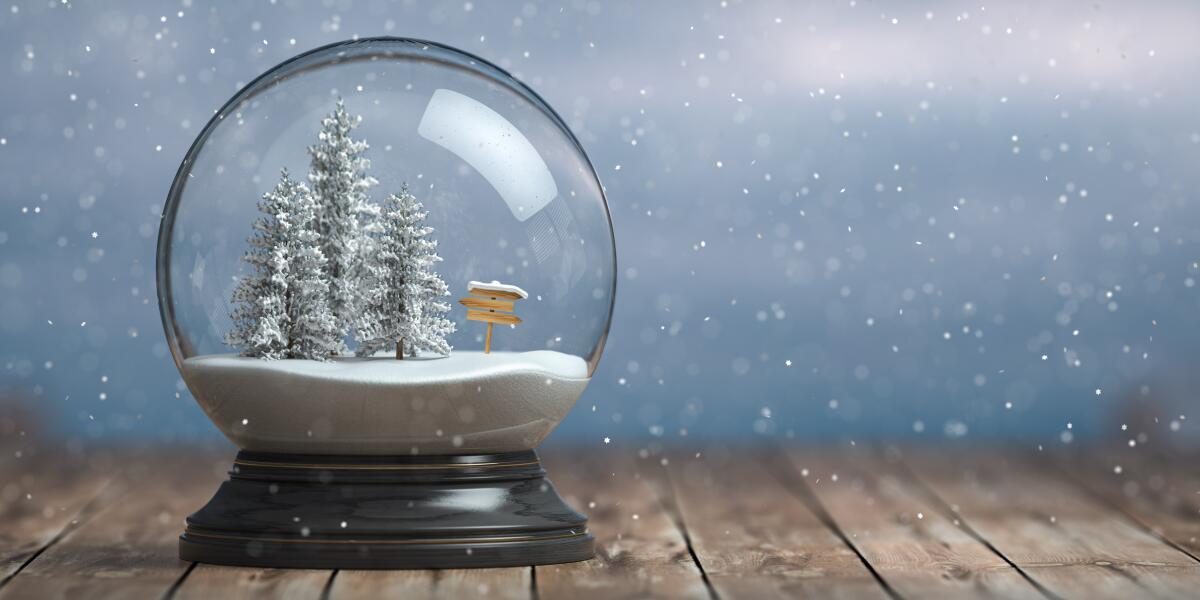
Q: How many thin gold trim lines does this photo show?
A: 2